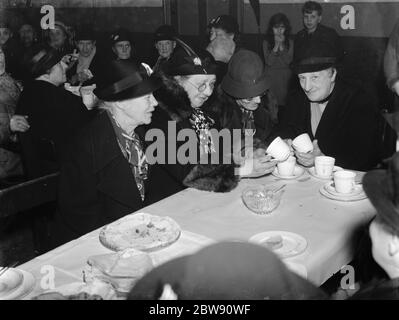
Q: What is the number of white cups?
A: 5